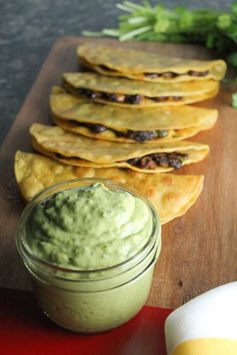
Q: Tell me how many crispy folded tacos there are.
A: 5